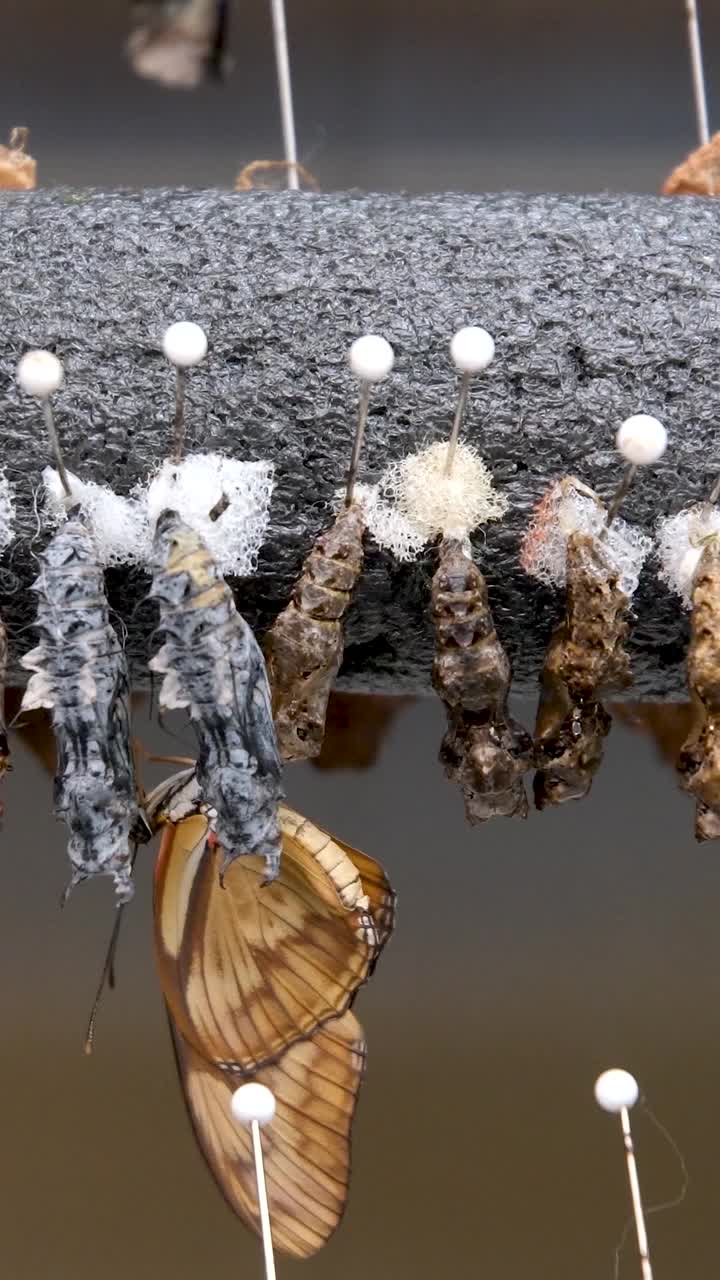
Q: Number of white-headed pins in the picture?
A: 7